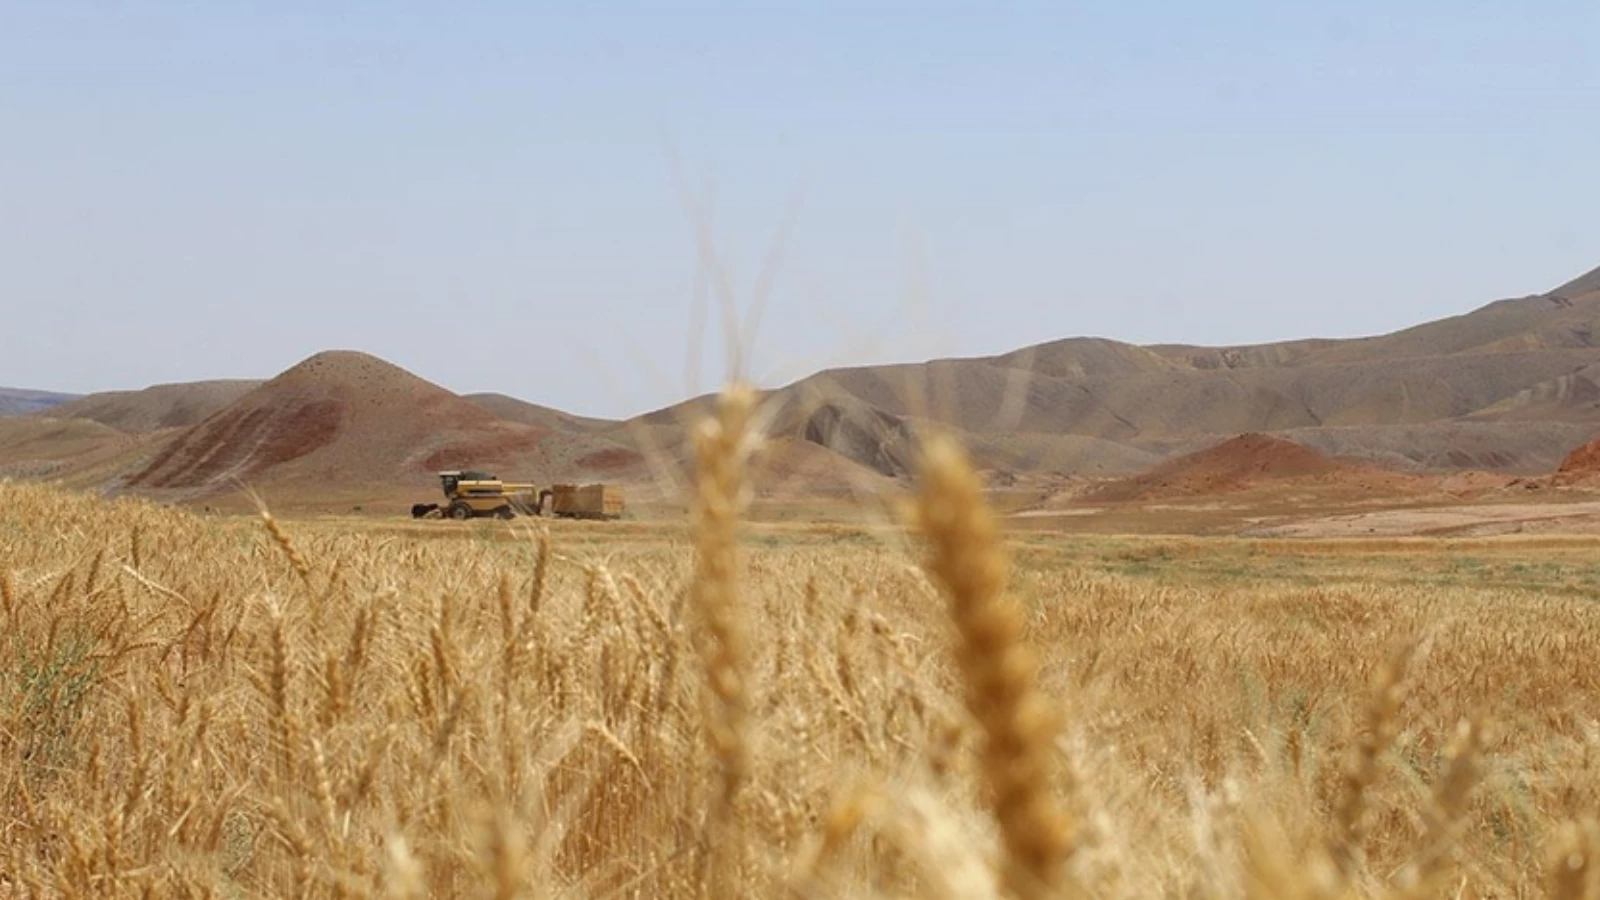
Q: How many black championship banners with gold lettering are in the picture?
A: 0